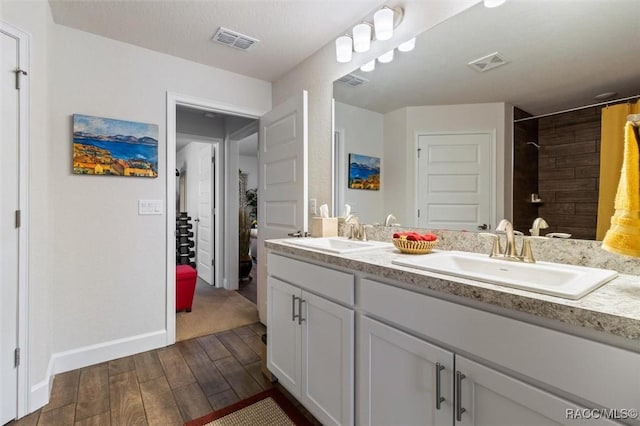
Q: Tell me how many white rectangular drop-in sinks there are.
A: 2